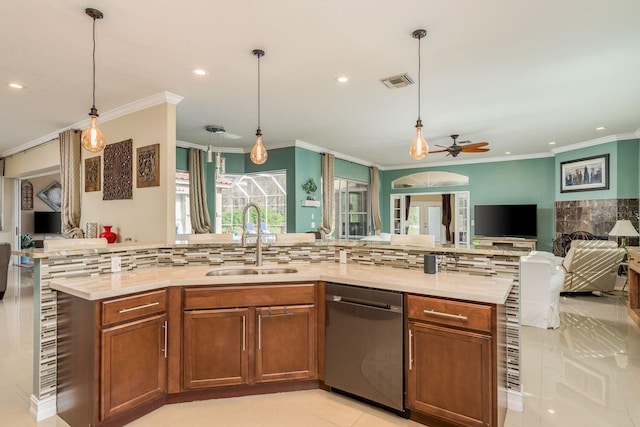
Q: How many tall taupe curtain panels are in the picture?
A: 4